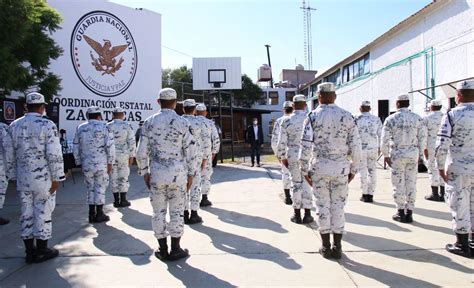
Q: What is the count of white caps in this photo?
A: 13